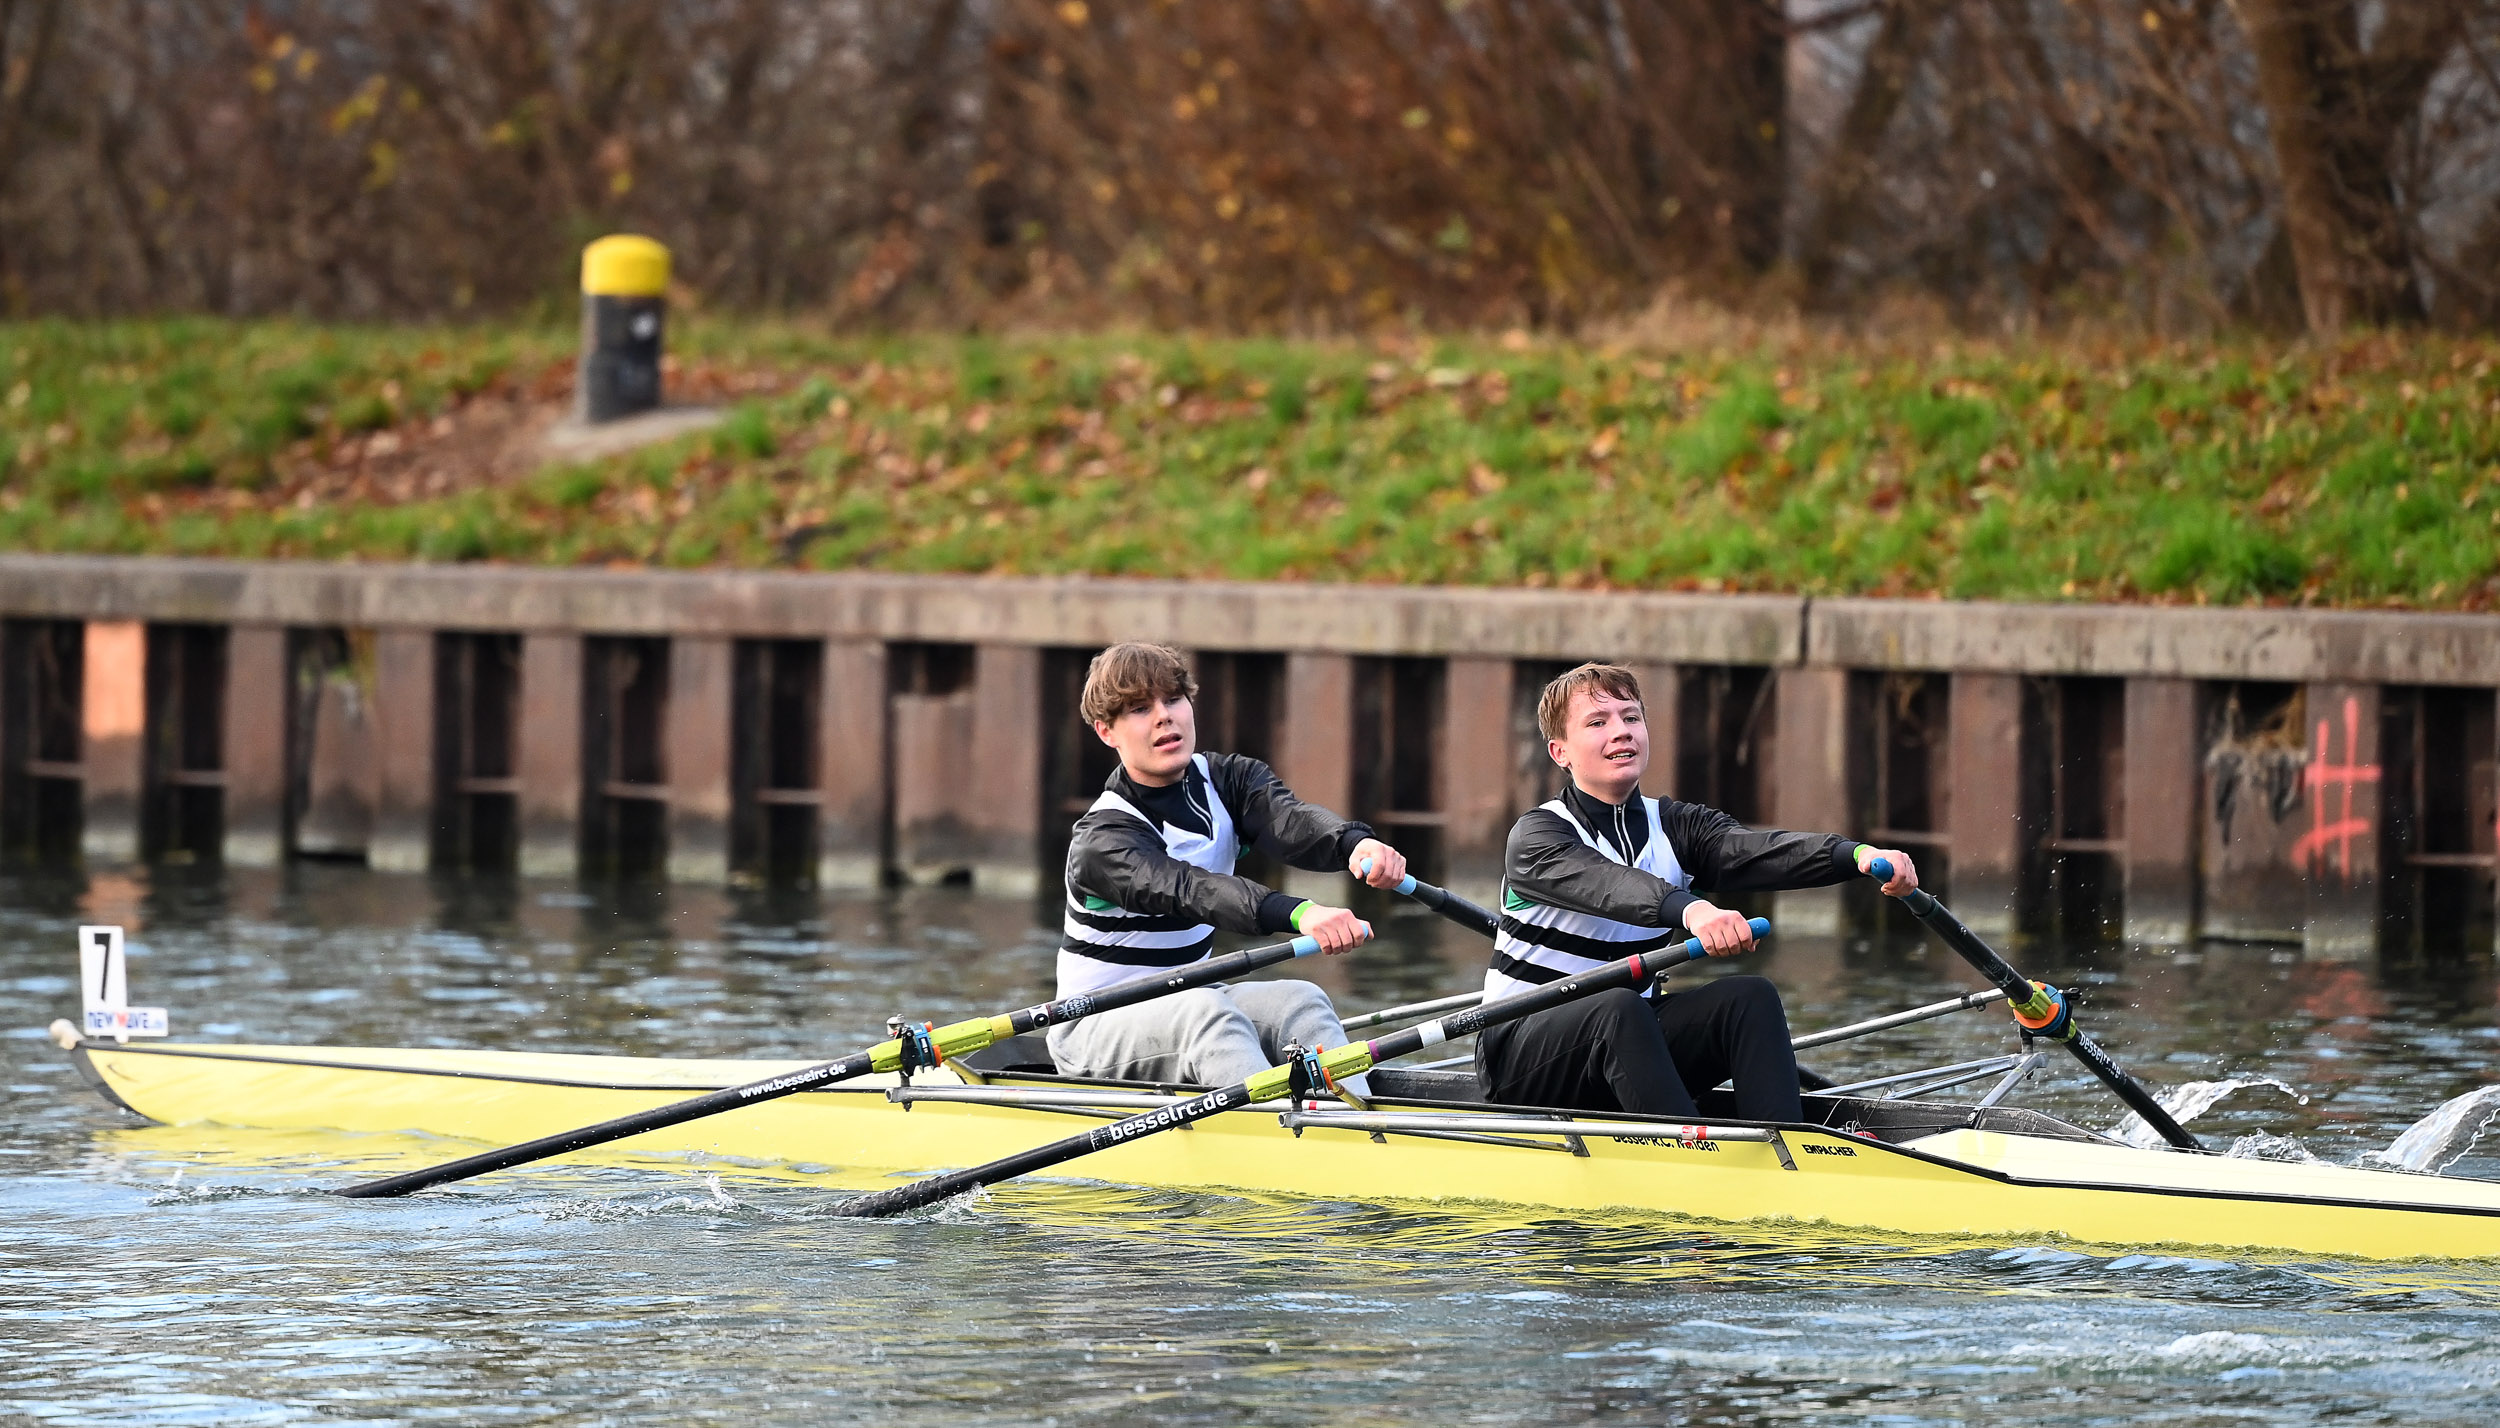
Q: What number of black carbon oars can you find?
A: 4